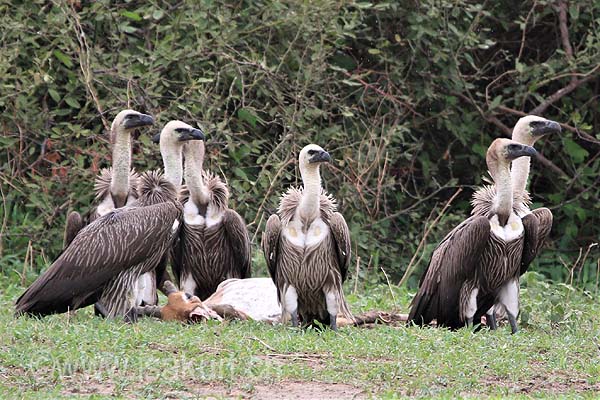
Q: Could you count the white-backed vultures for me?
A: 6